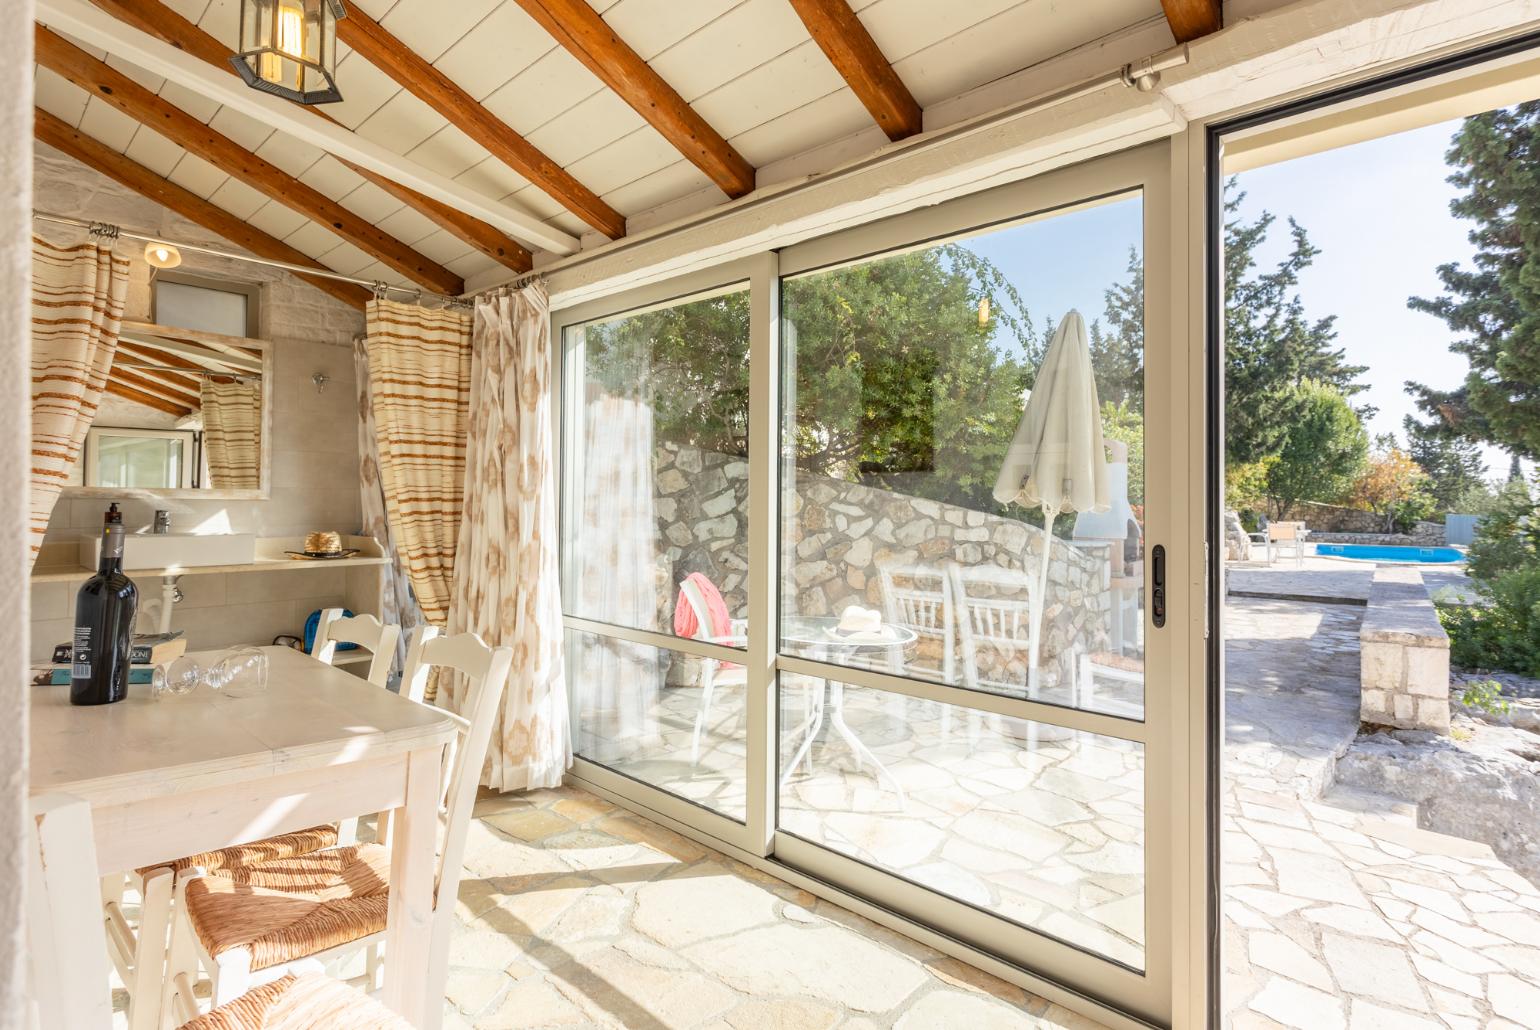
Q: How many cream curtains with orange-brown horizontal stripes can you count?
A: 2